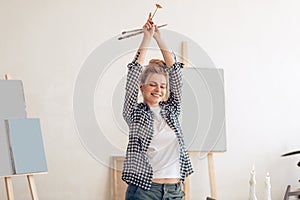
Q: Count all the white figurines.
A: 2